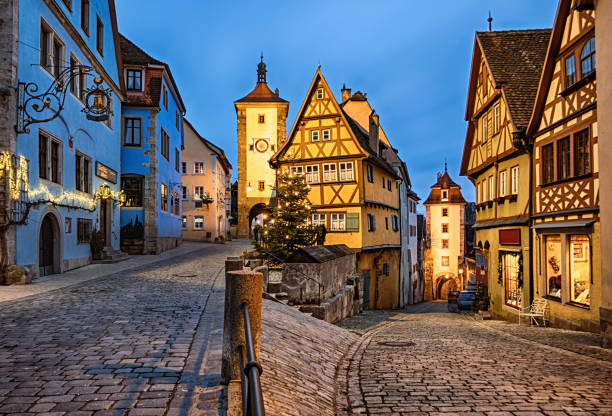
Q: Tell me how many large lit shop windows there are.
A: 3